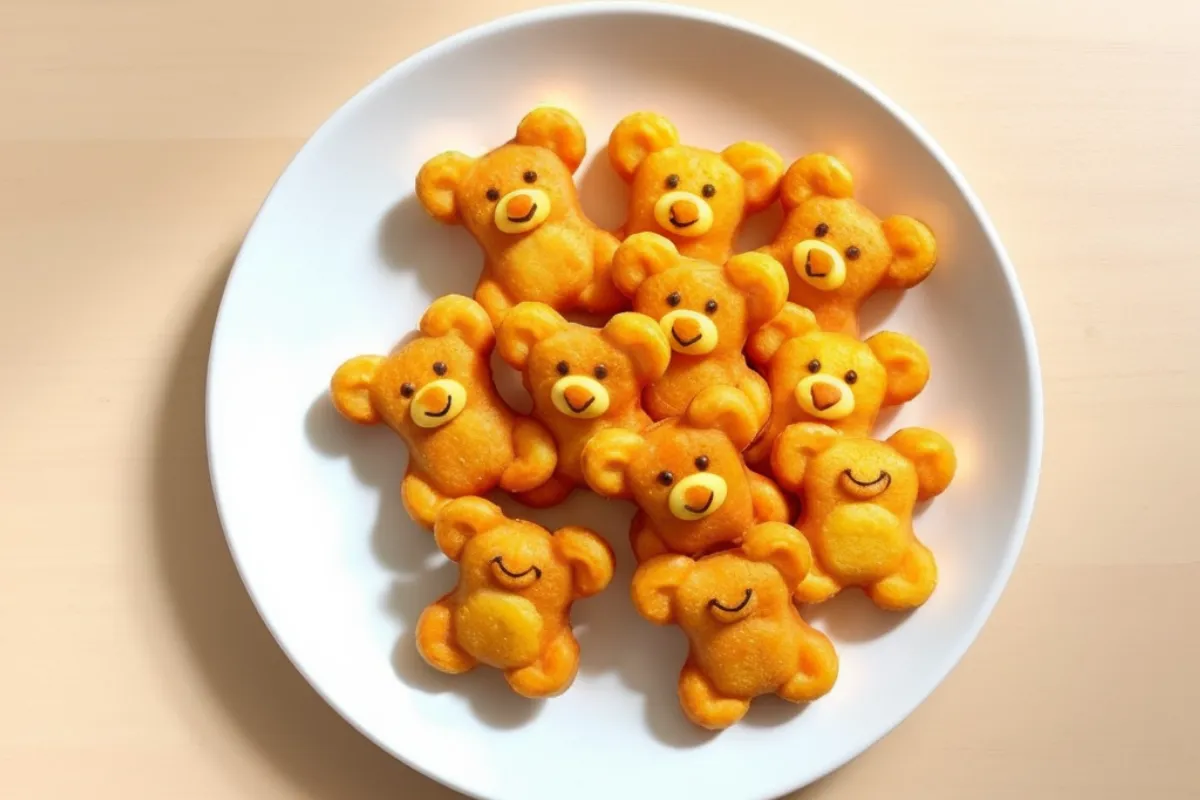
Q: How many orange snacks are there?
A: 11